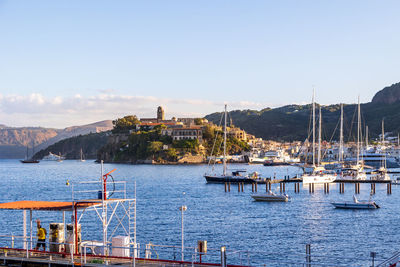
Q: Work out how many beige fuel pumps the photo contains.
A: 2